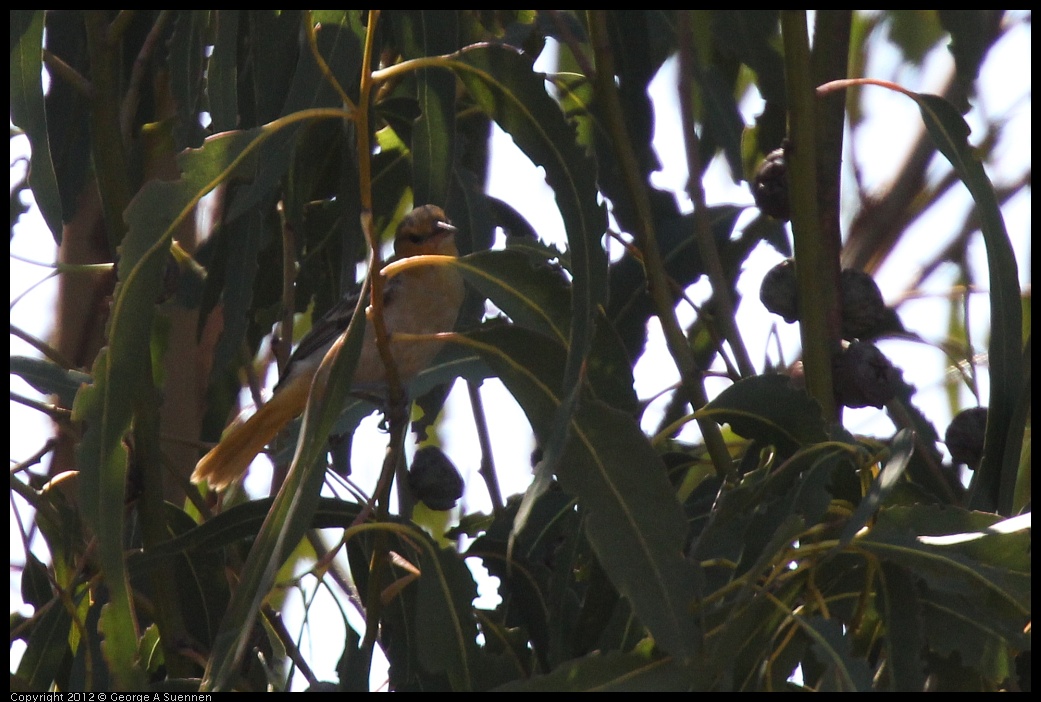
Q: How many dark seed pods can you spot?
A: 6